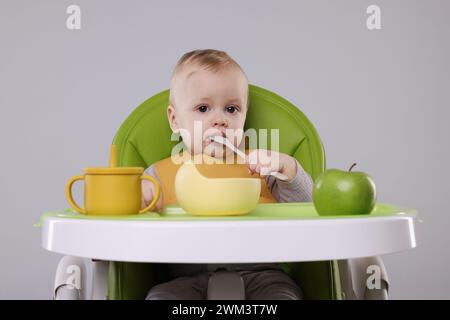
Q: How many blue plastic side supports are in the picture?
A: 0